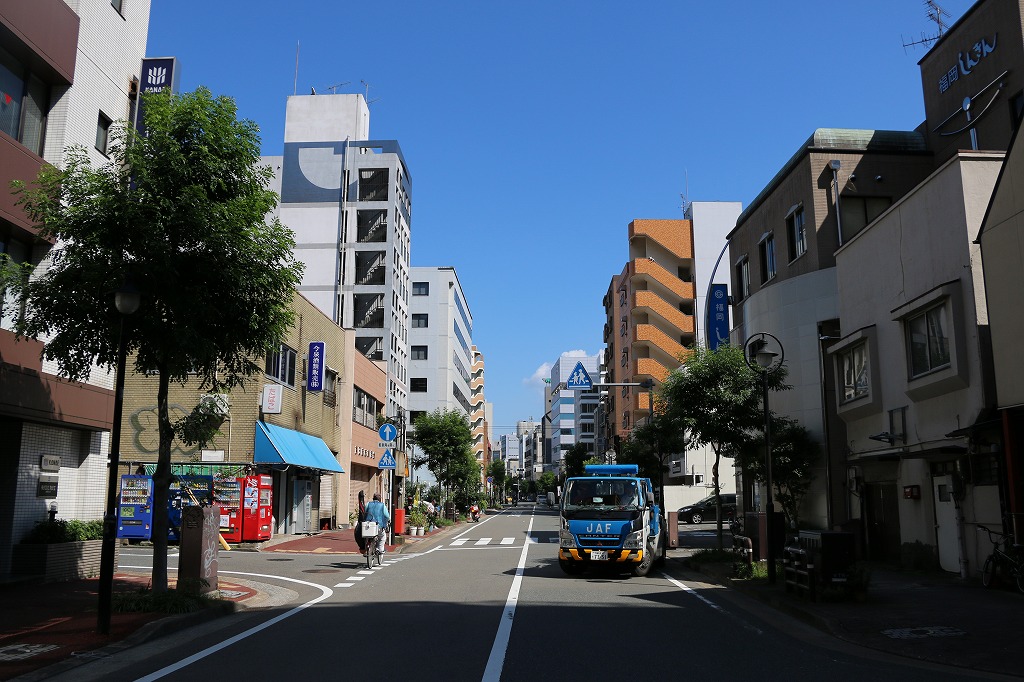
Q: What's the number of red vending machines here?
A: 2